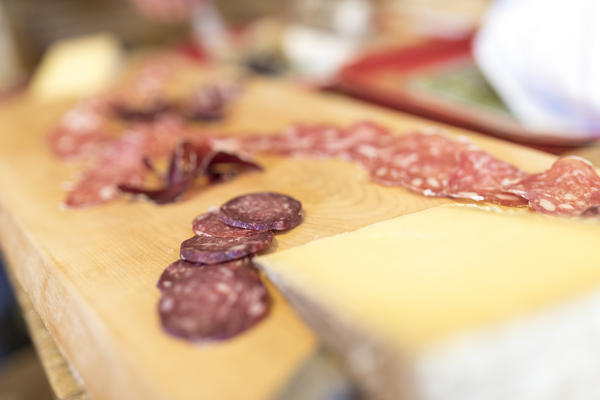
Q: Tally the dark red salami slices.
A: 5